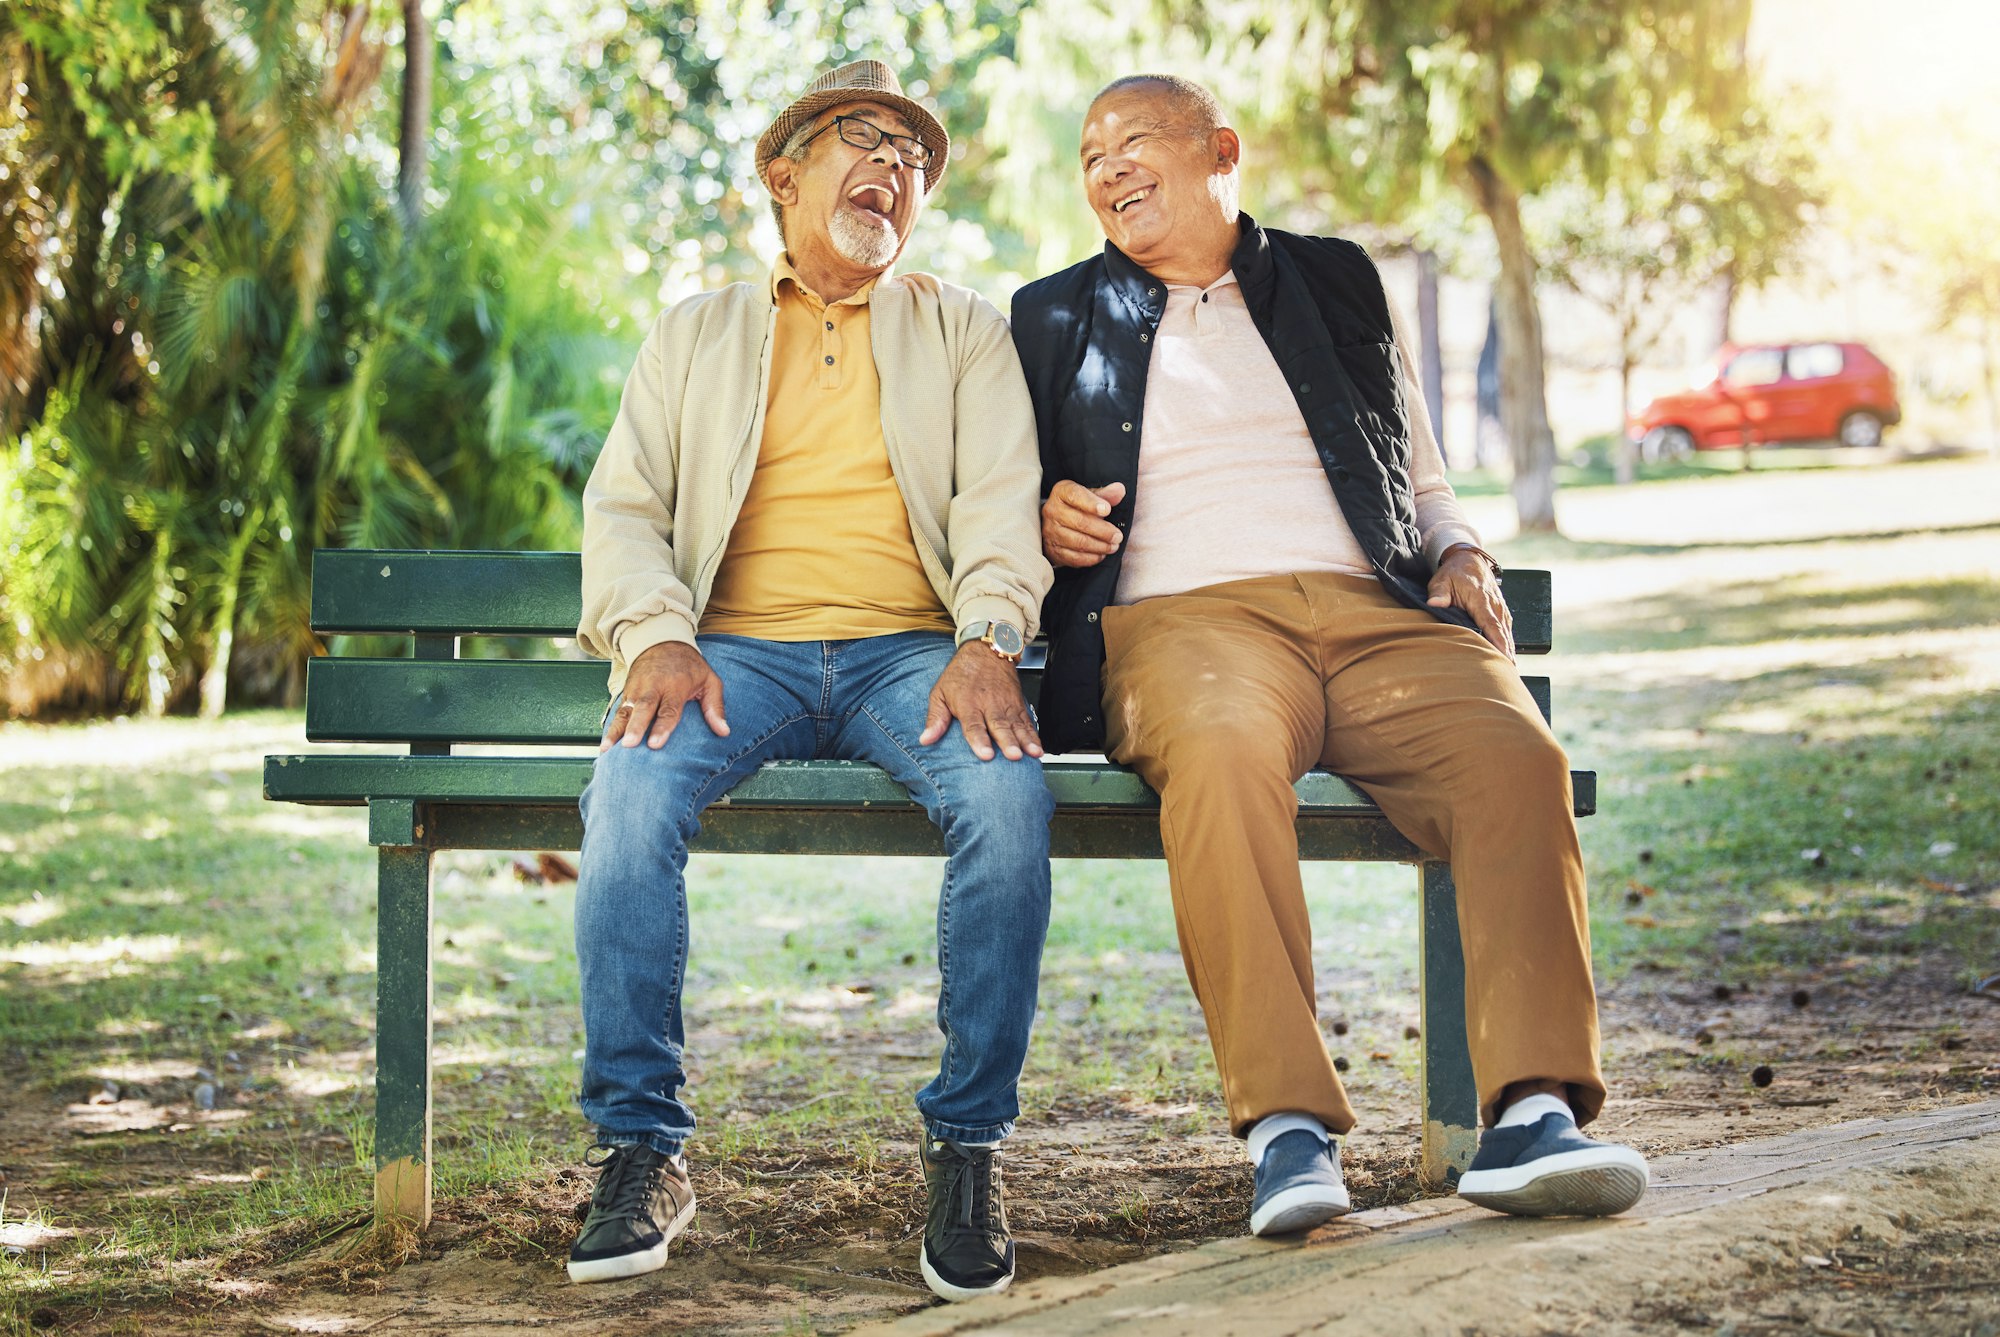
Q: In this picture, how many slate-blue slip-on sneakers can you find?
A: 2